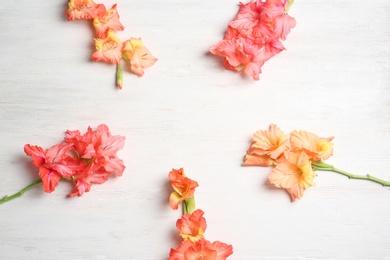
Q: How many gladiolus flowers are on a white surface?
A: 5